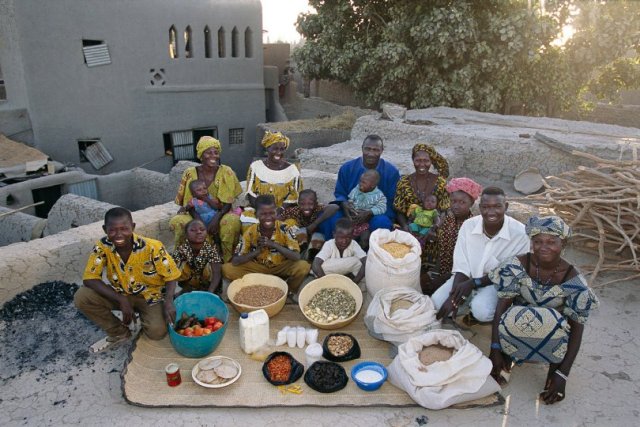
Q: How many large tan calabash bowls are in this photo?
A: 2